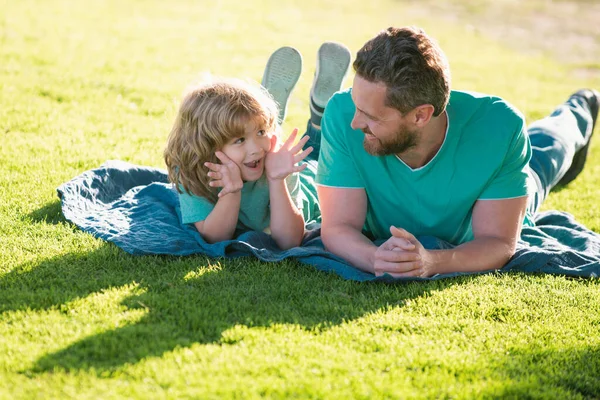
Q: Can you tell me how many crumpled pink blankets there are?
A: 0